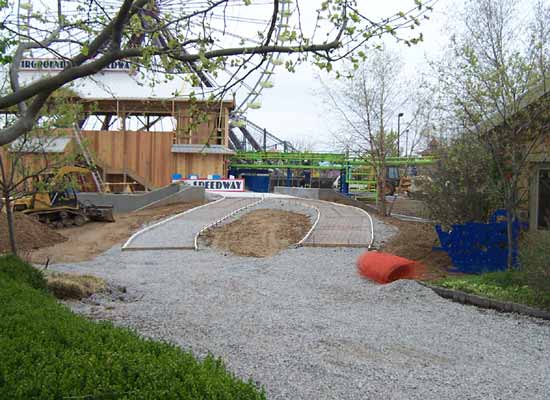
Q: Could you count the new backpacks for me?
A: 0